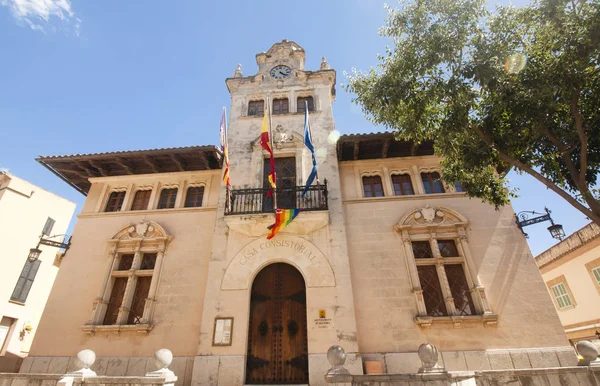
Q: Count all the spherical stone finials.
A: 5